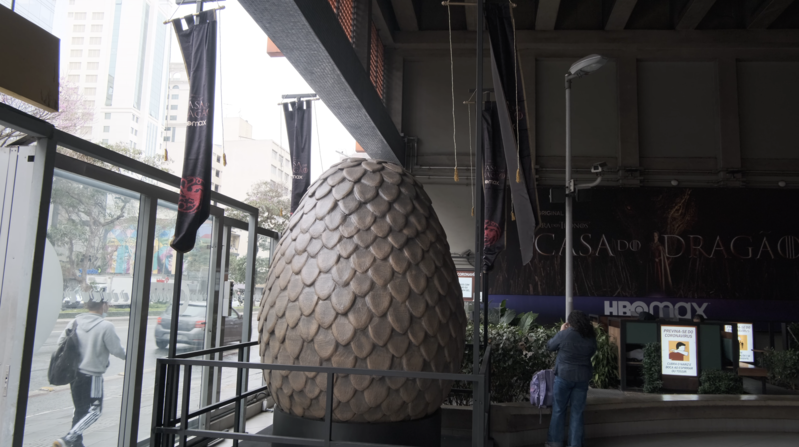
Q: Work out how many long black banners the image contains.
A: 4